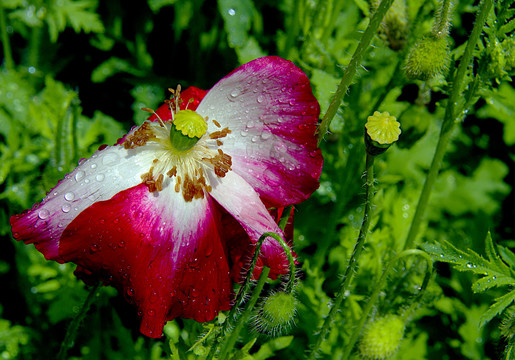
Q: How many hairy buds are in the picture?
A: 3